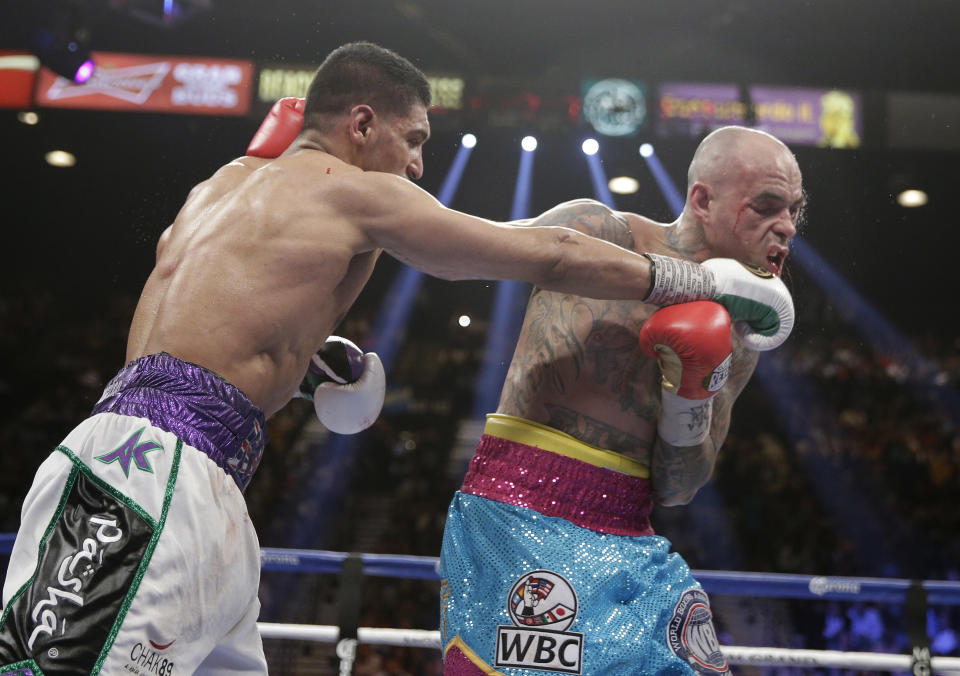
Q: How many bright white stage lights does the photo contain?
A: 4